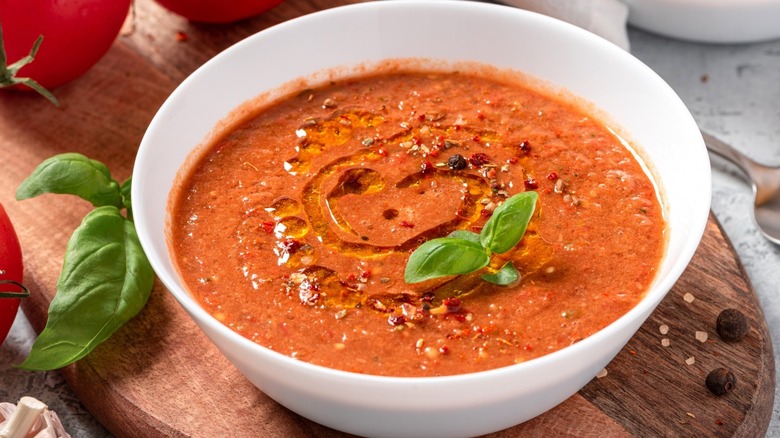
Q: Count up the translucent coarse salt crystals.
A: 6